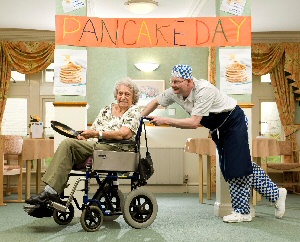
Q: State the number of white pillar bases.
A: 2